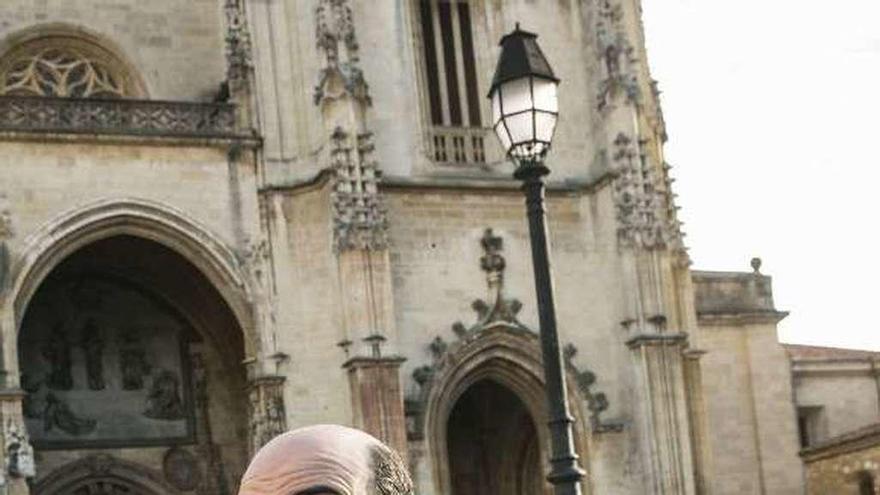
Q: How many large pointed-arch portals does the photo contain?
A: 2